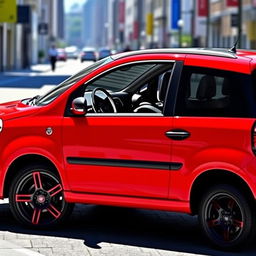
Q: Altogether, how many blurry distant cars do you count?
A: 4